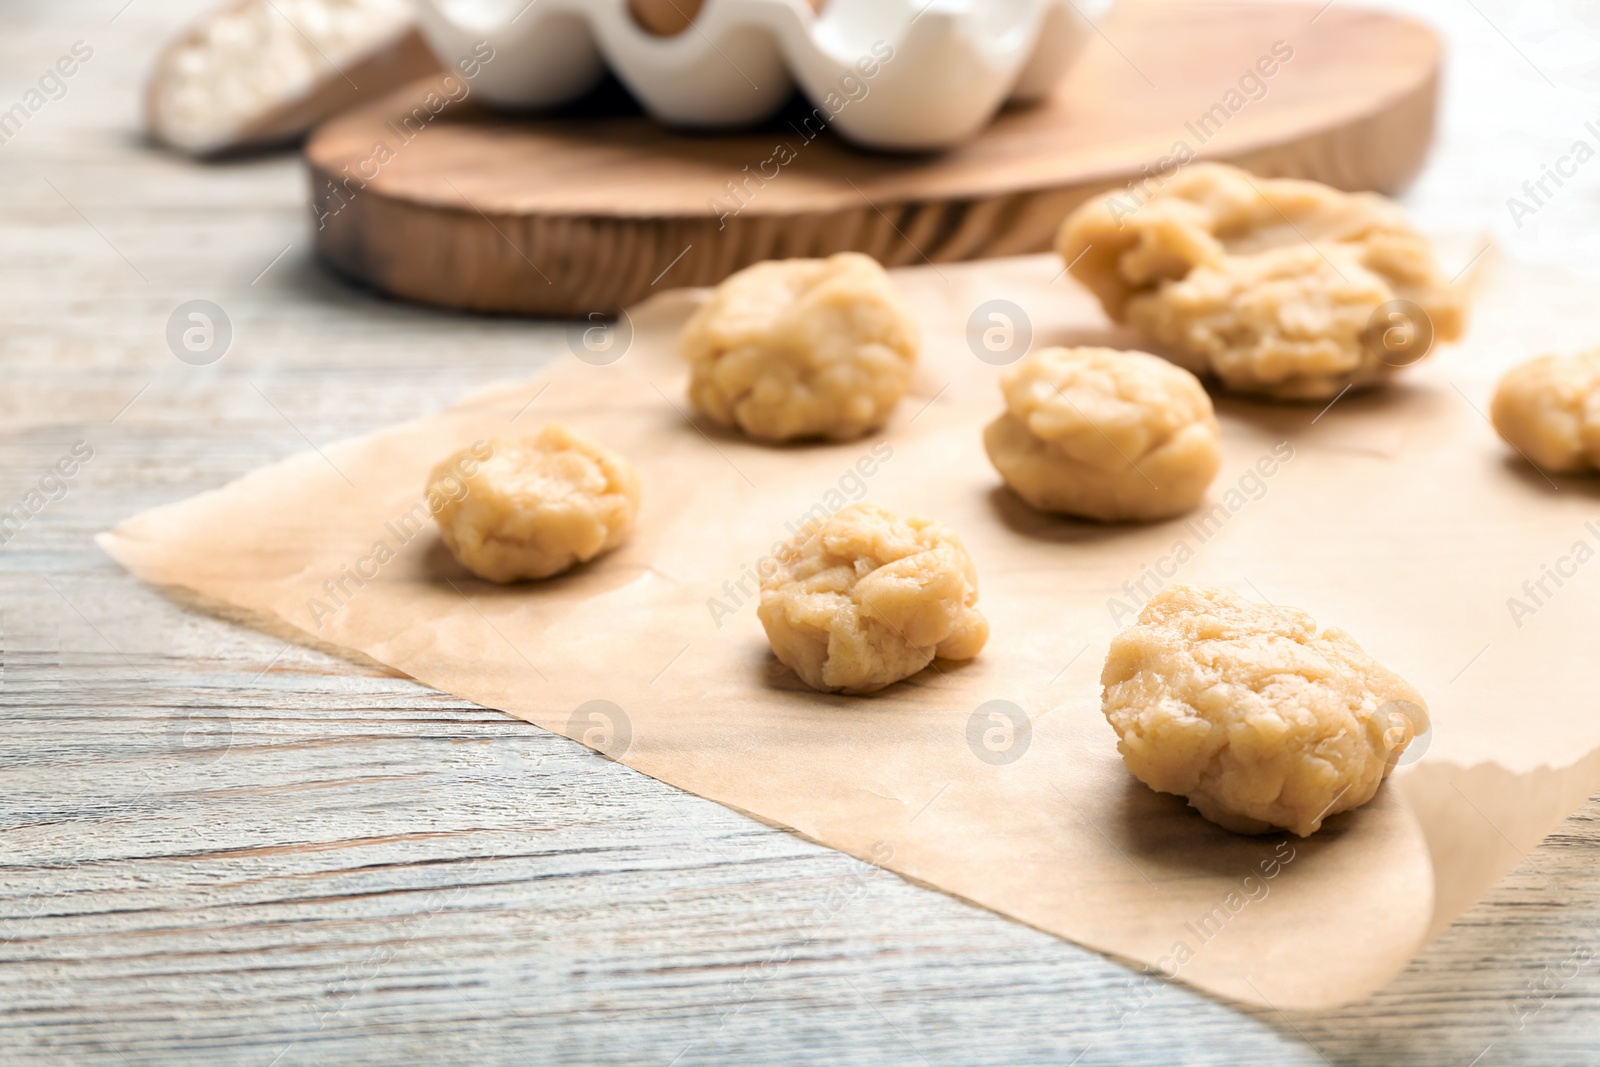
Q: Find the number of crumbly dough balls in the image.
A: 7